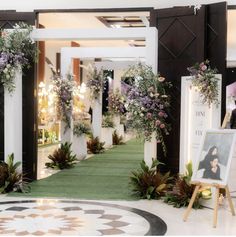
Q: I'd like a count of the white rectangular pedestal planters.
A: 3